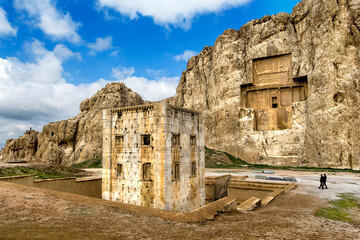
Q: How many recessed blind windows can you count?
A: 8